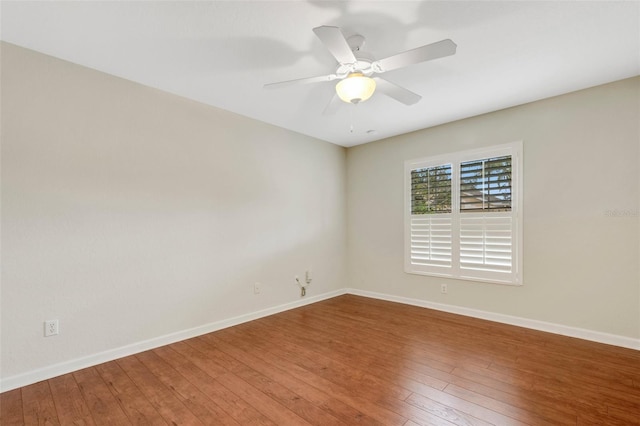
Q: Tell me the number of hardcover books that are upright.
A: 0